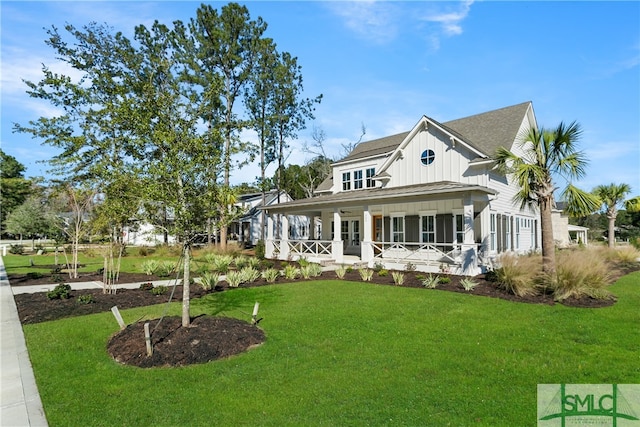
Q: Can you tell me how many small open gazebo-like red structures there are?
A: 0